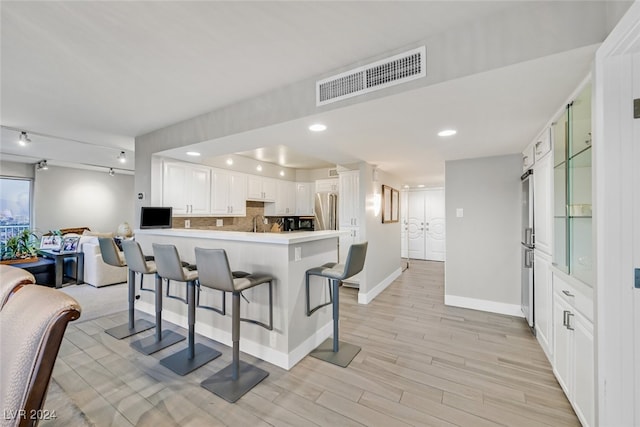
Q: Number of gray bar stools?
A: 5